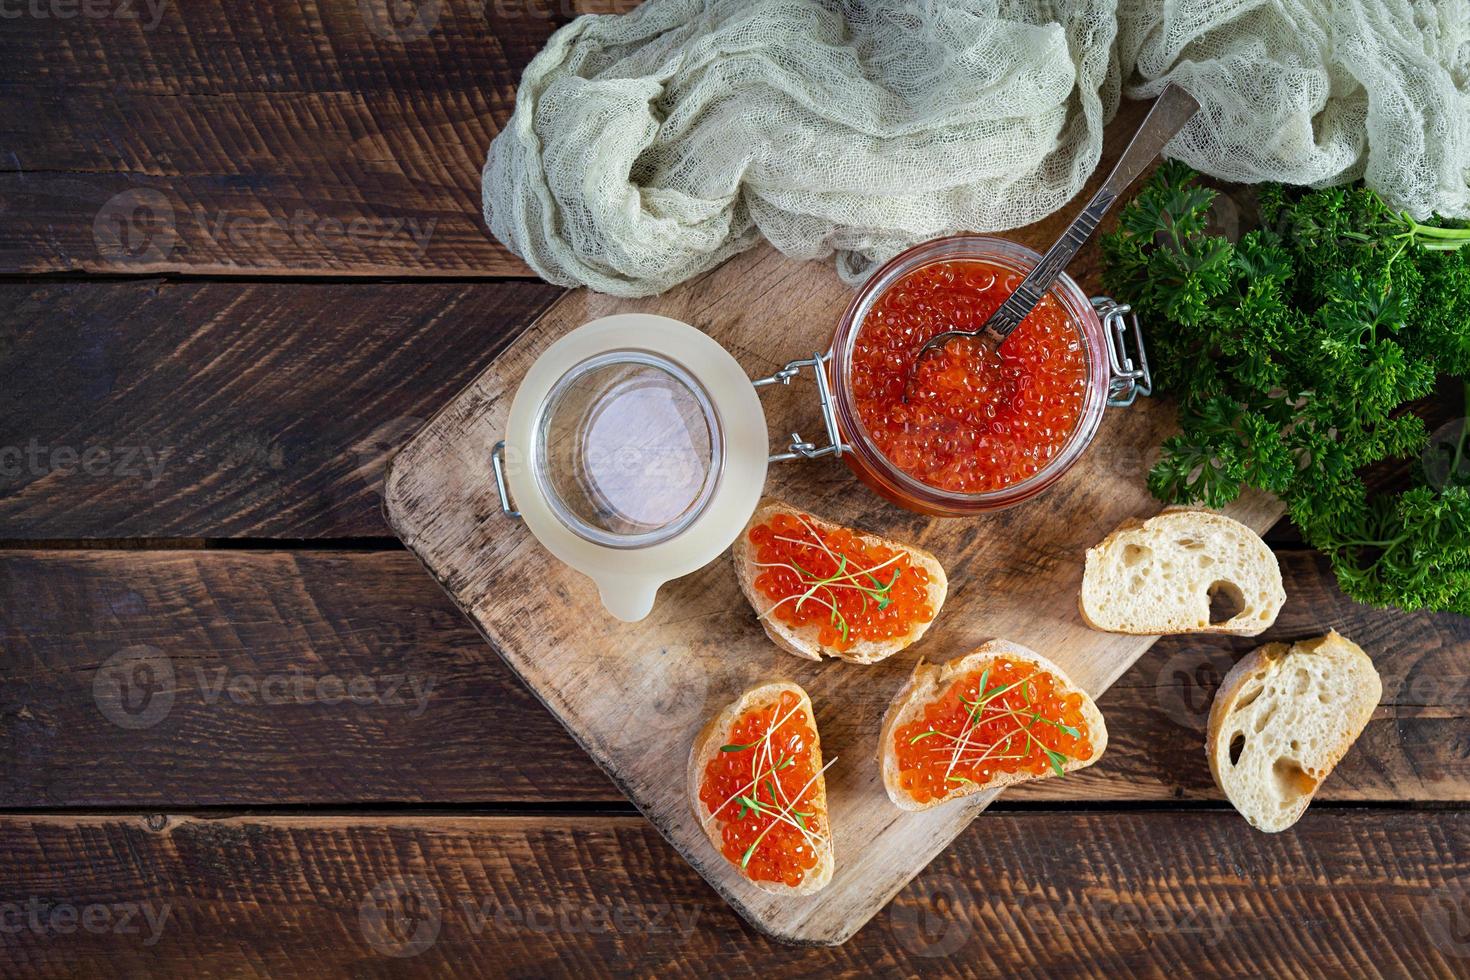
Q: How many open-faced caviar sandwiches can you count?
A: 3